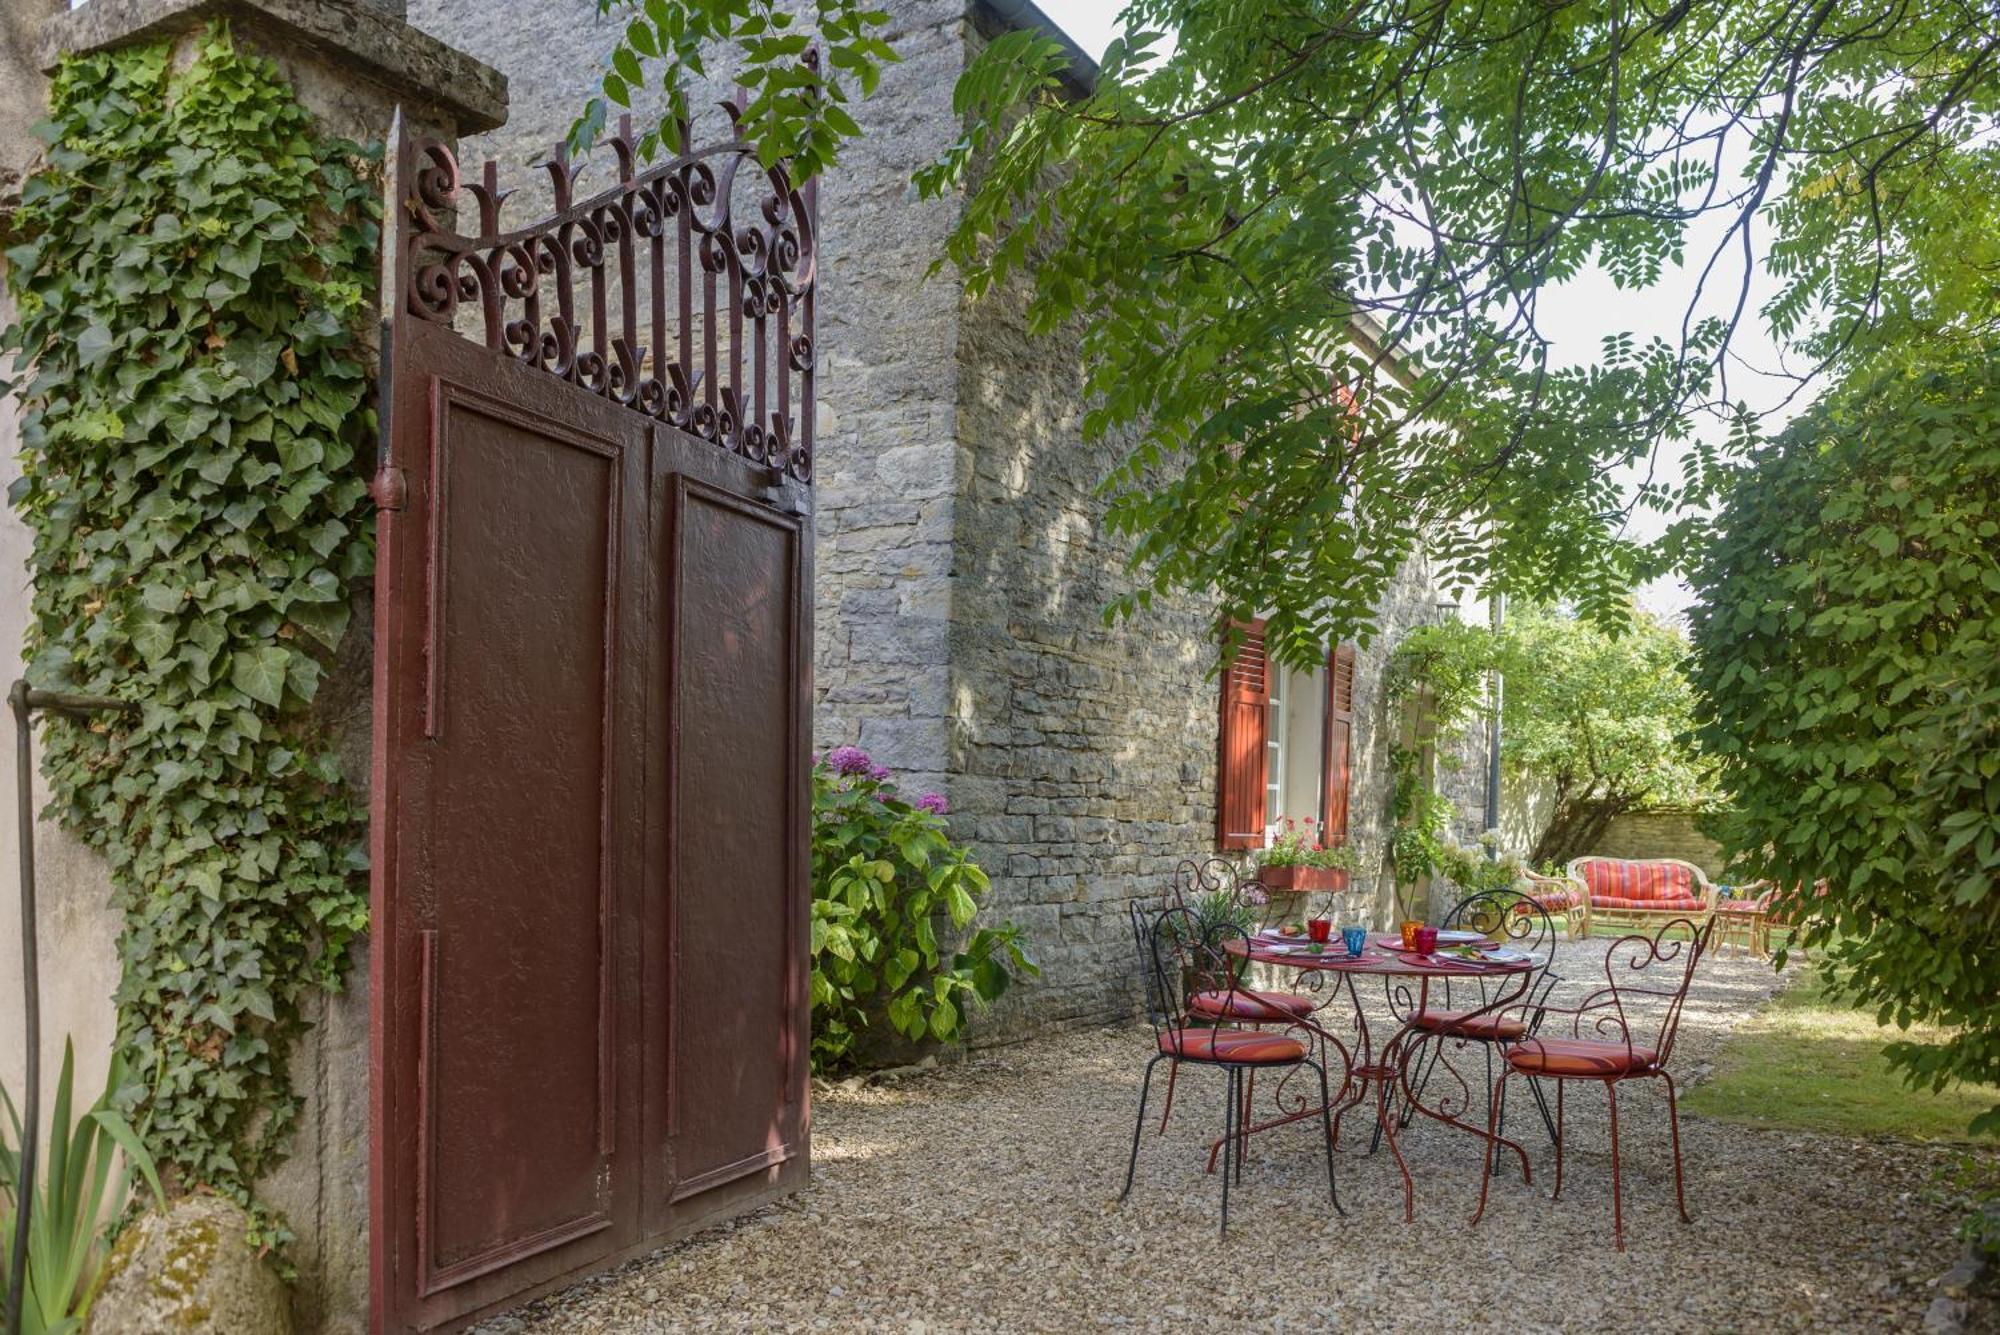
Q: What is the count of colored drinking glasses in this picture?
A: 4